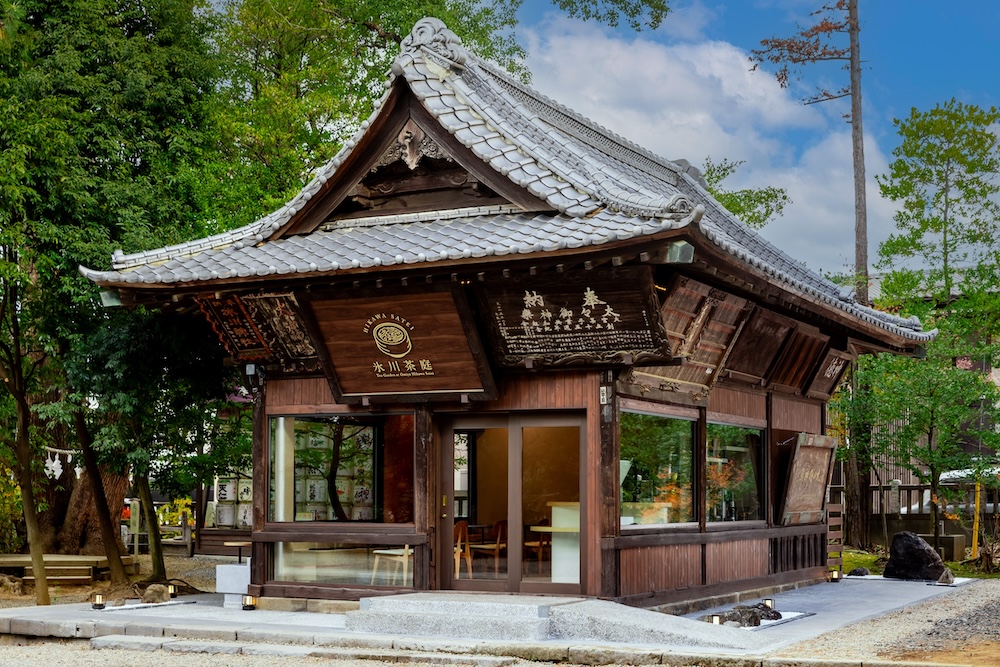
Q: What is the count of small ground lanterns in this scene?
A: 6